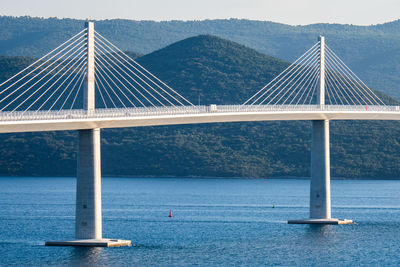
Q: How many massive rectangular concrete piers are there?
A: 2